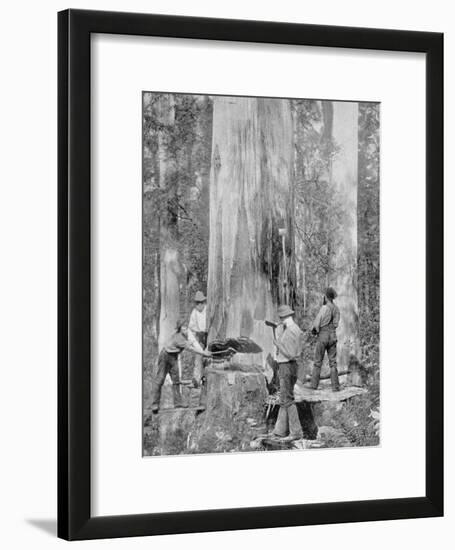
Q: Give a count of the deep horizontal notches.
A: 1